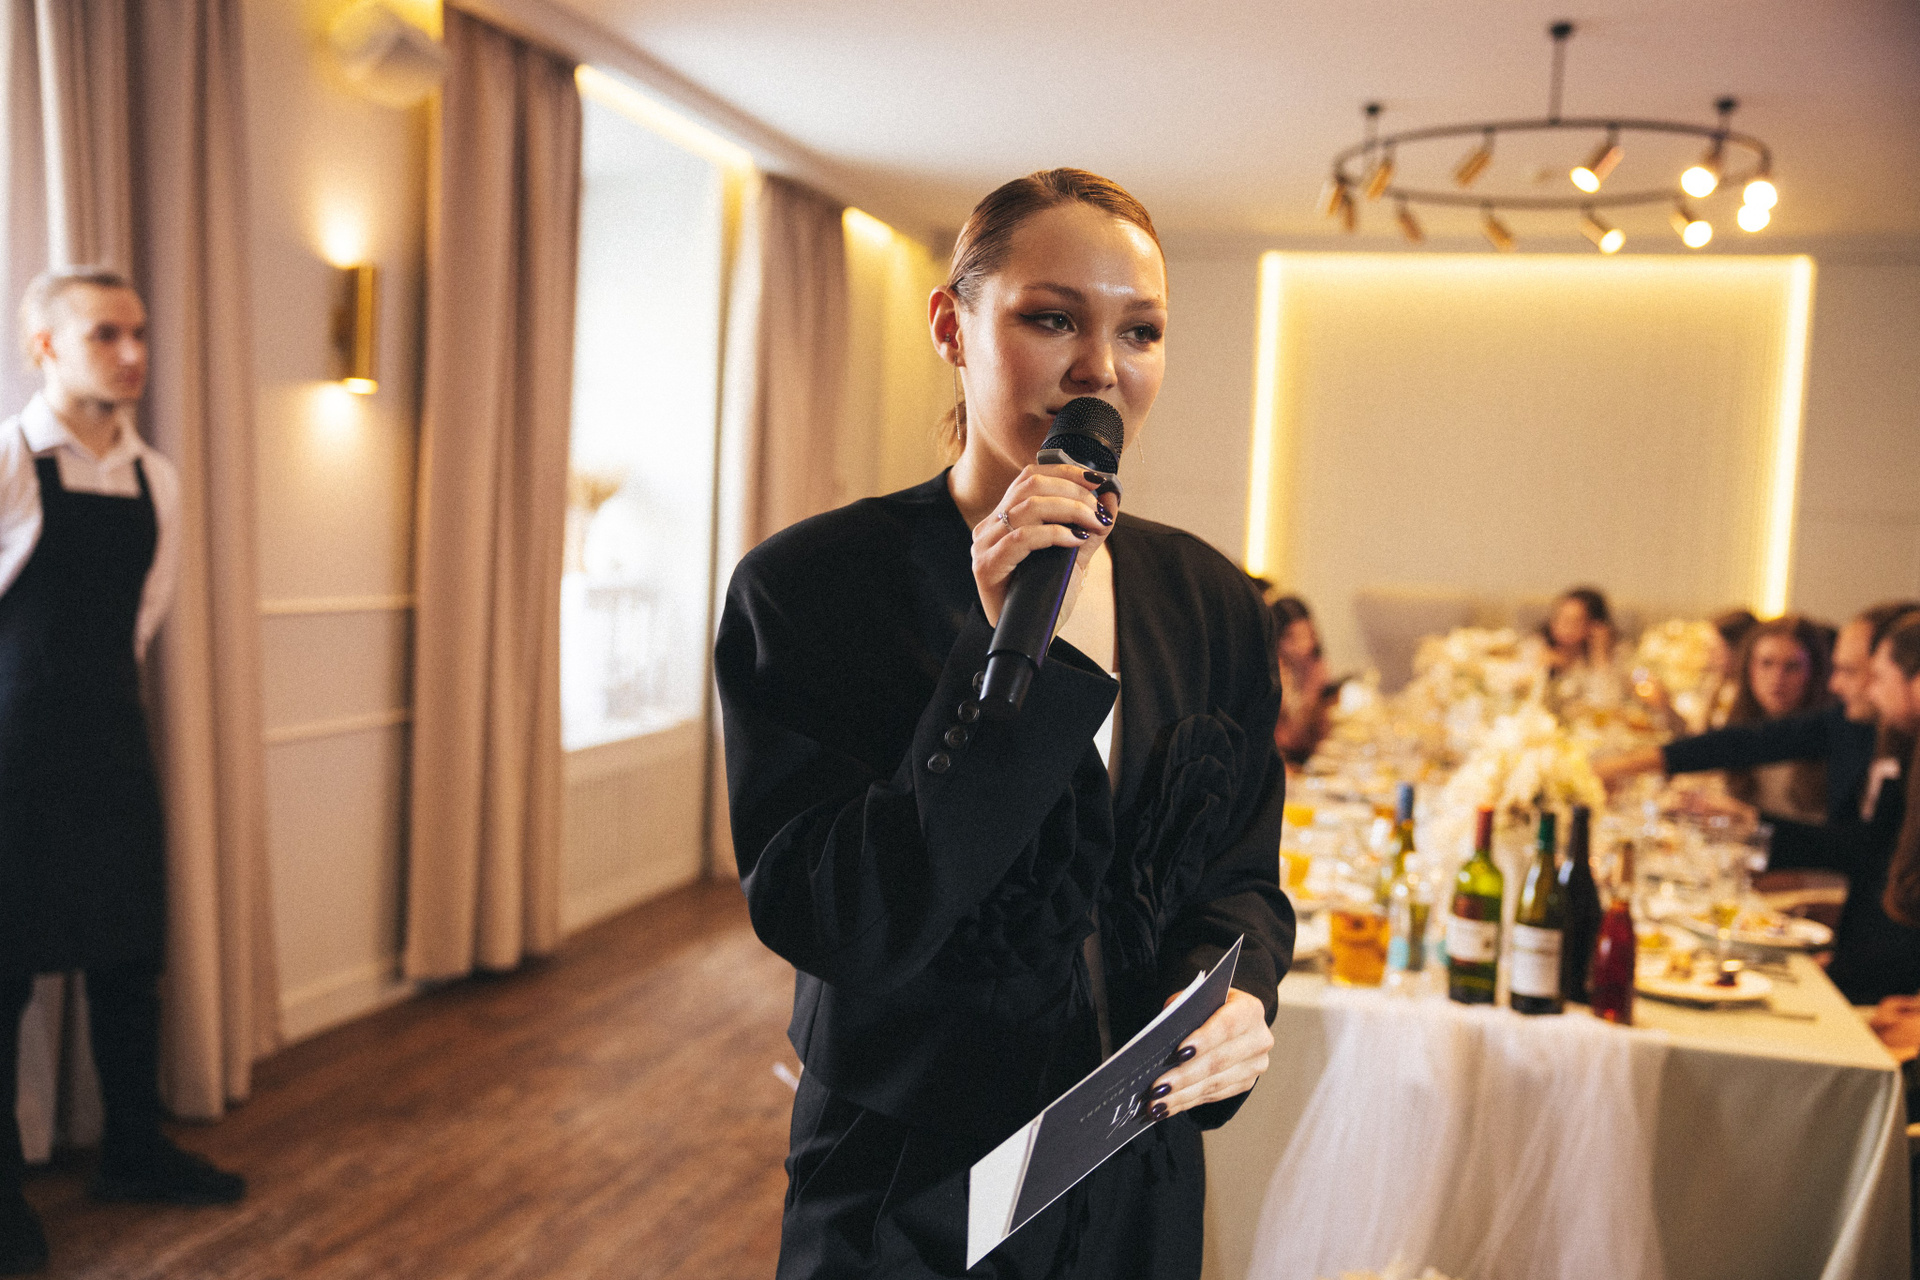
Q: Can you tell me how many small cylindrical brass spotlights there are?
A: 12